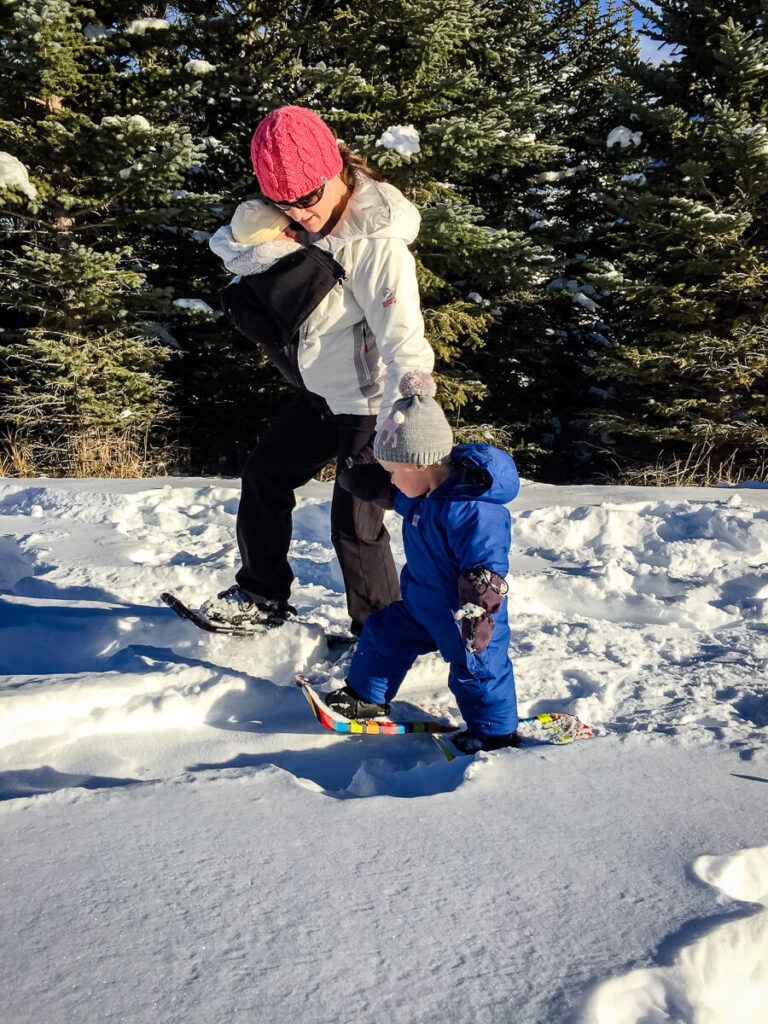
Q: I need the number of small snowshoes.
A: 2